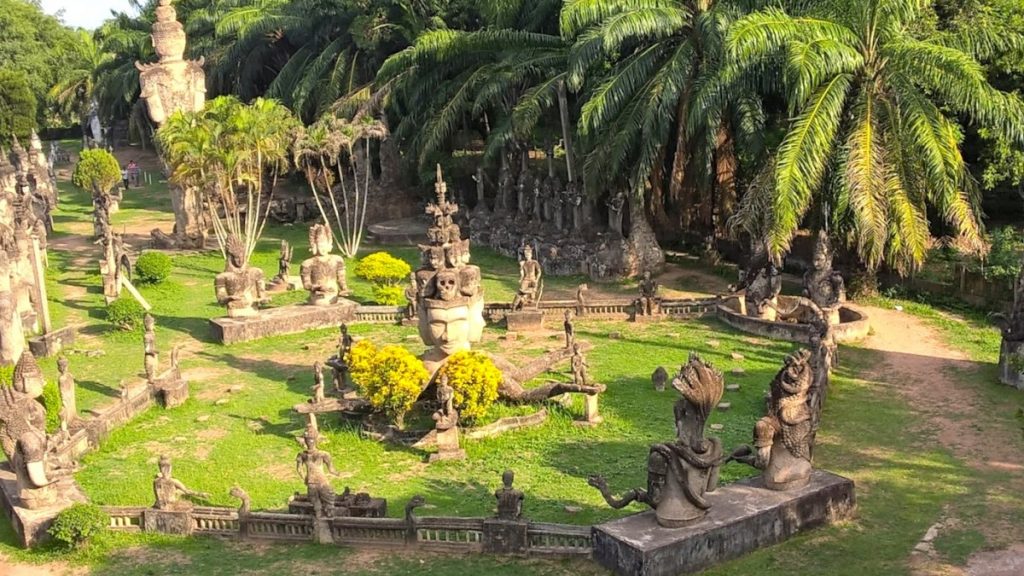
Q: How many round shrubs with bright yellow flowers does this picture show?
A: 3